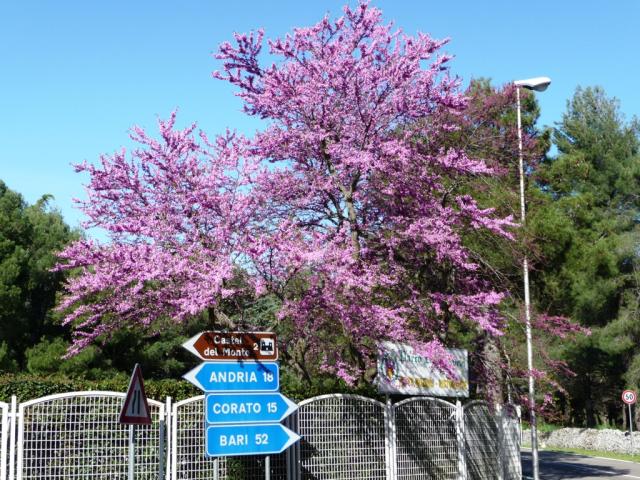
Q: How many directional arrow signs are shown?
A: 4